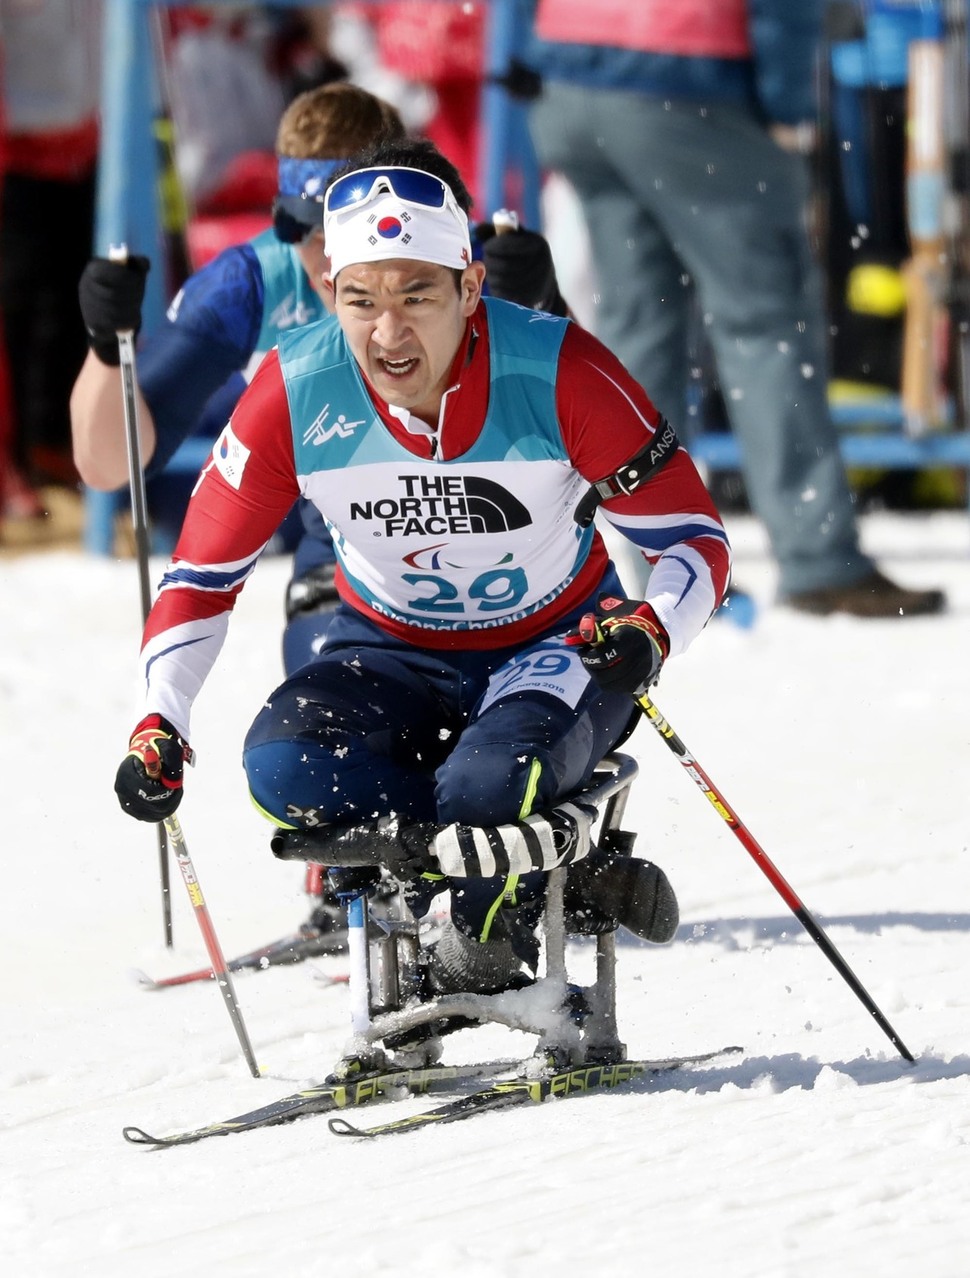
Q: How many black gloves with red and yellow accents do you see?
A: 2